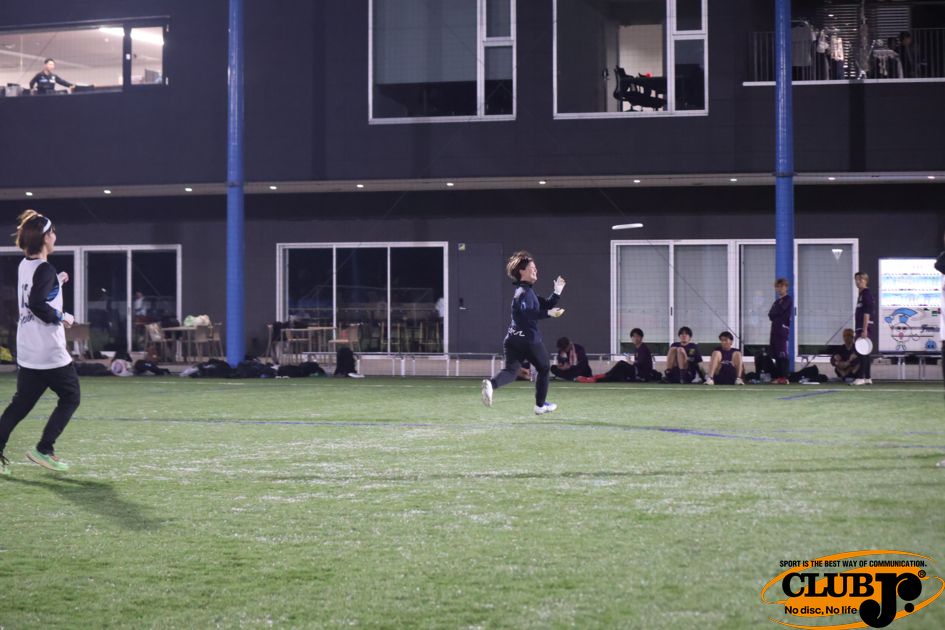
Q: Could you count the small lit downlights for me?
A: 11